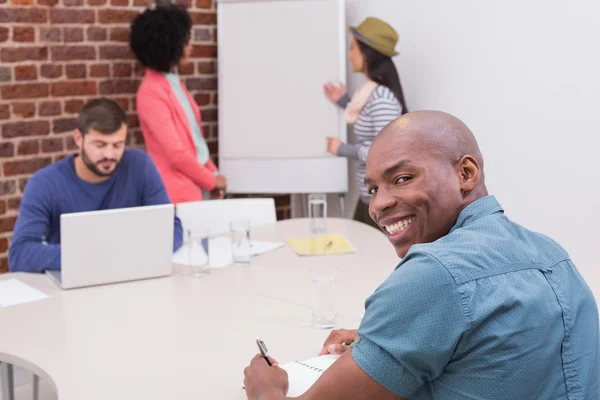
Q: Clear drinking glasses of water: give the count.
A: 4